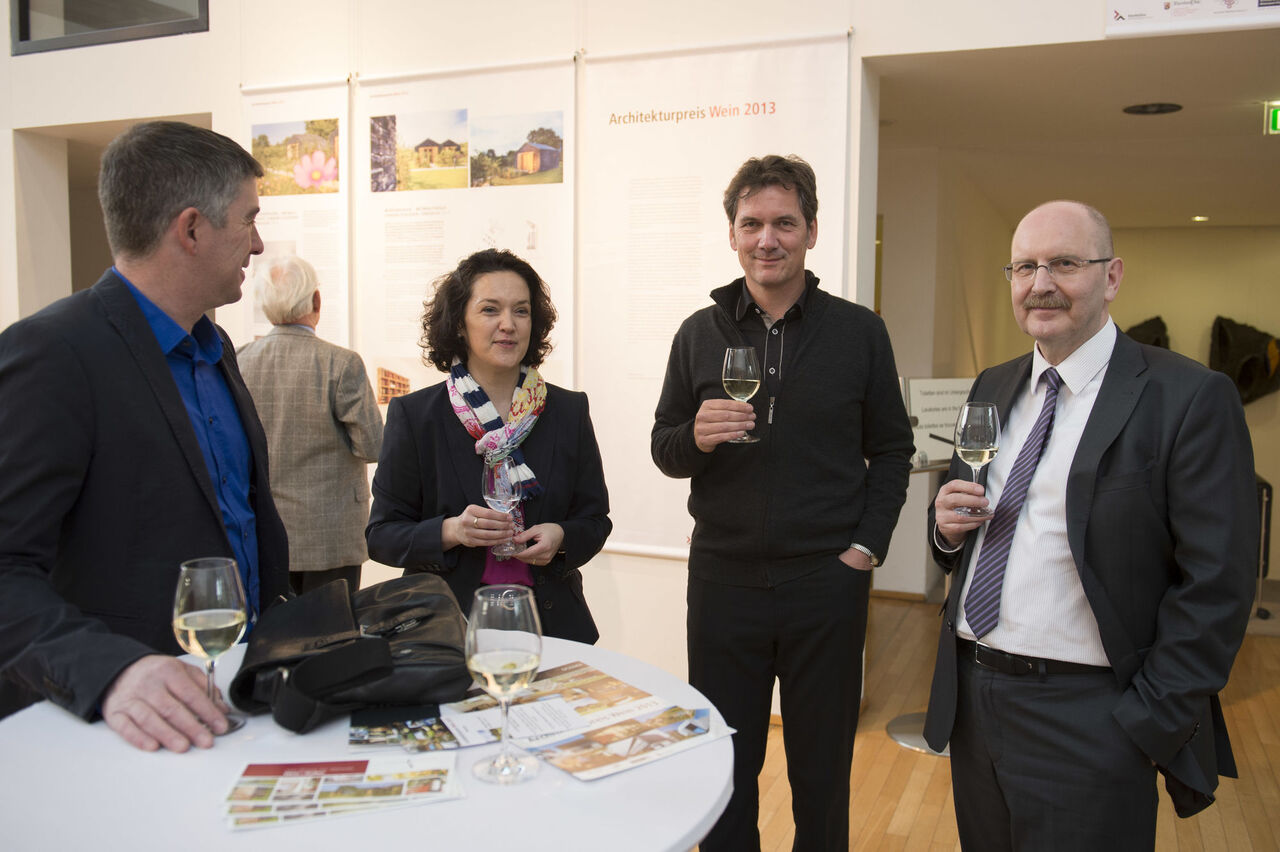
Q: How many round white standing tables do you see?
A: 1